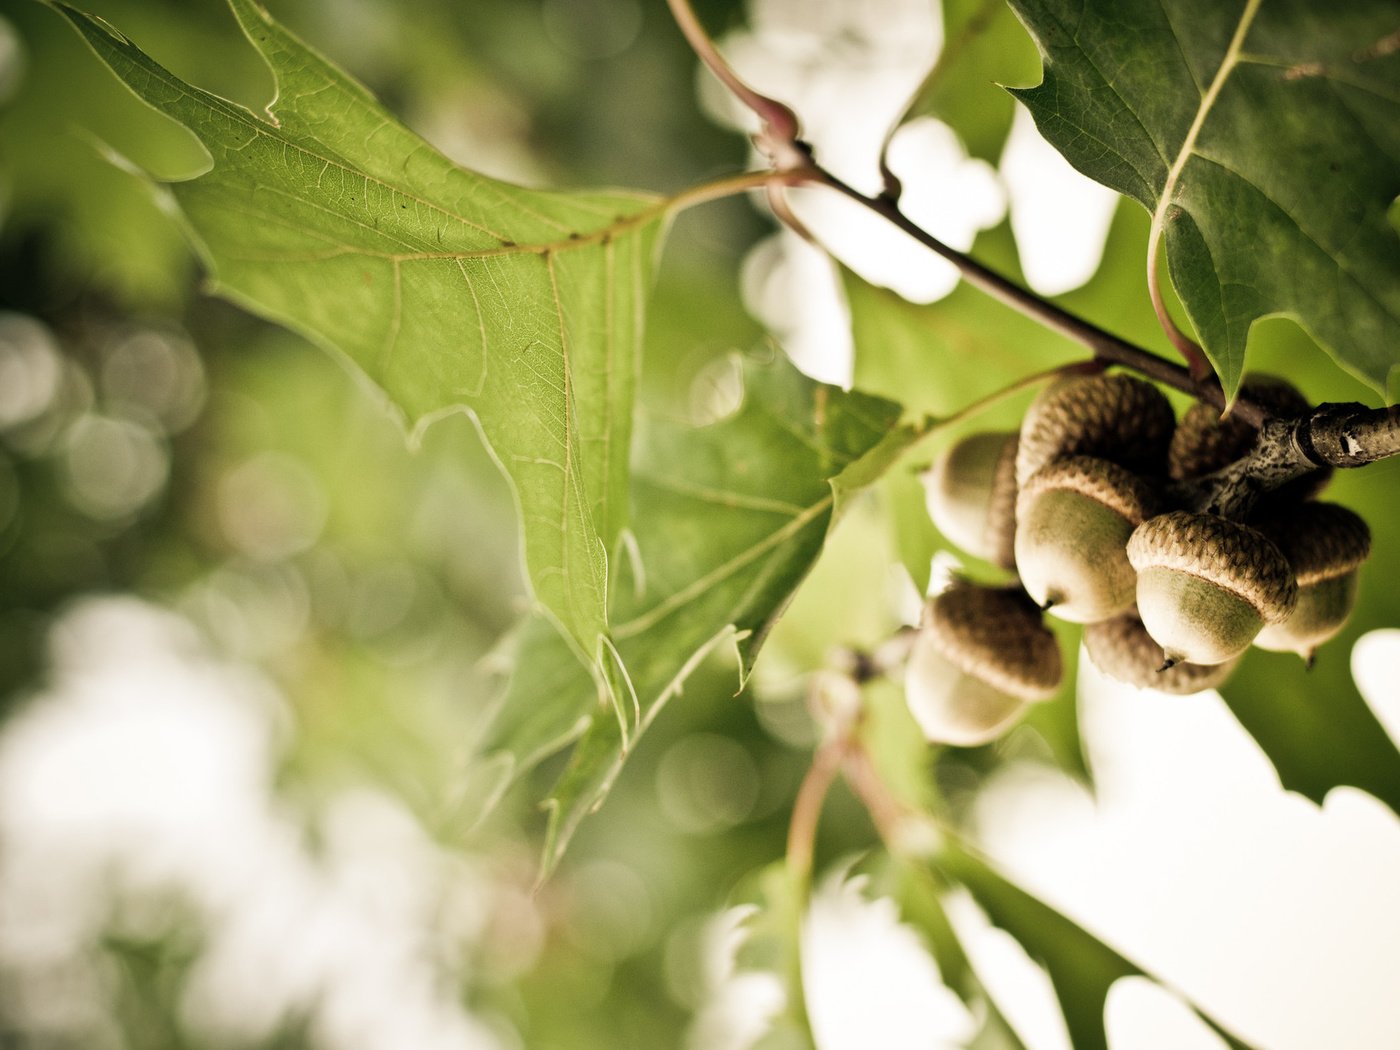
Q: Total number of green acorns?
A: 5